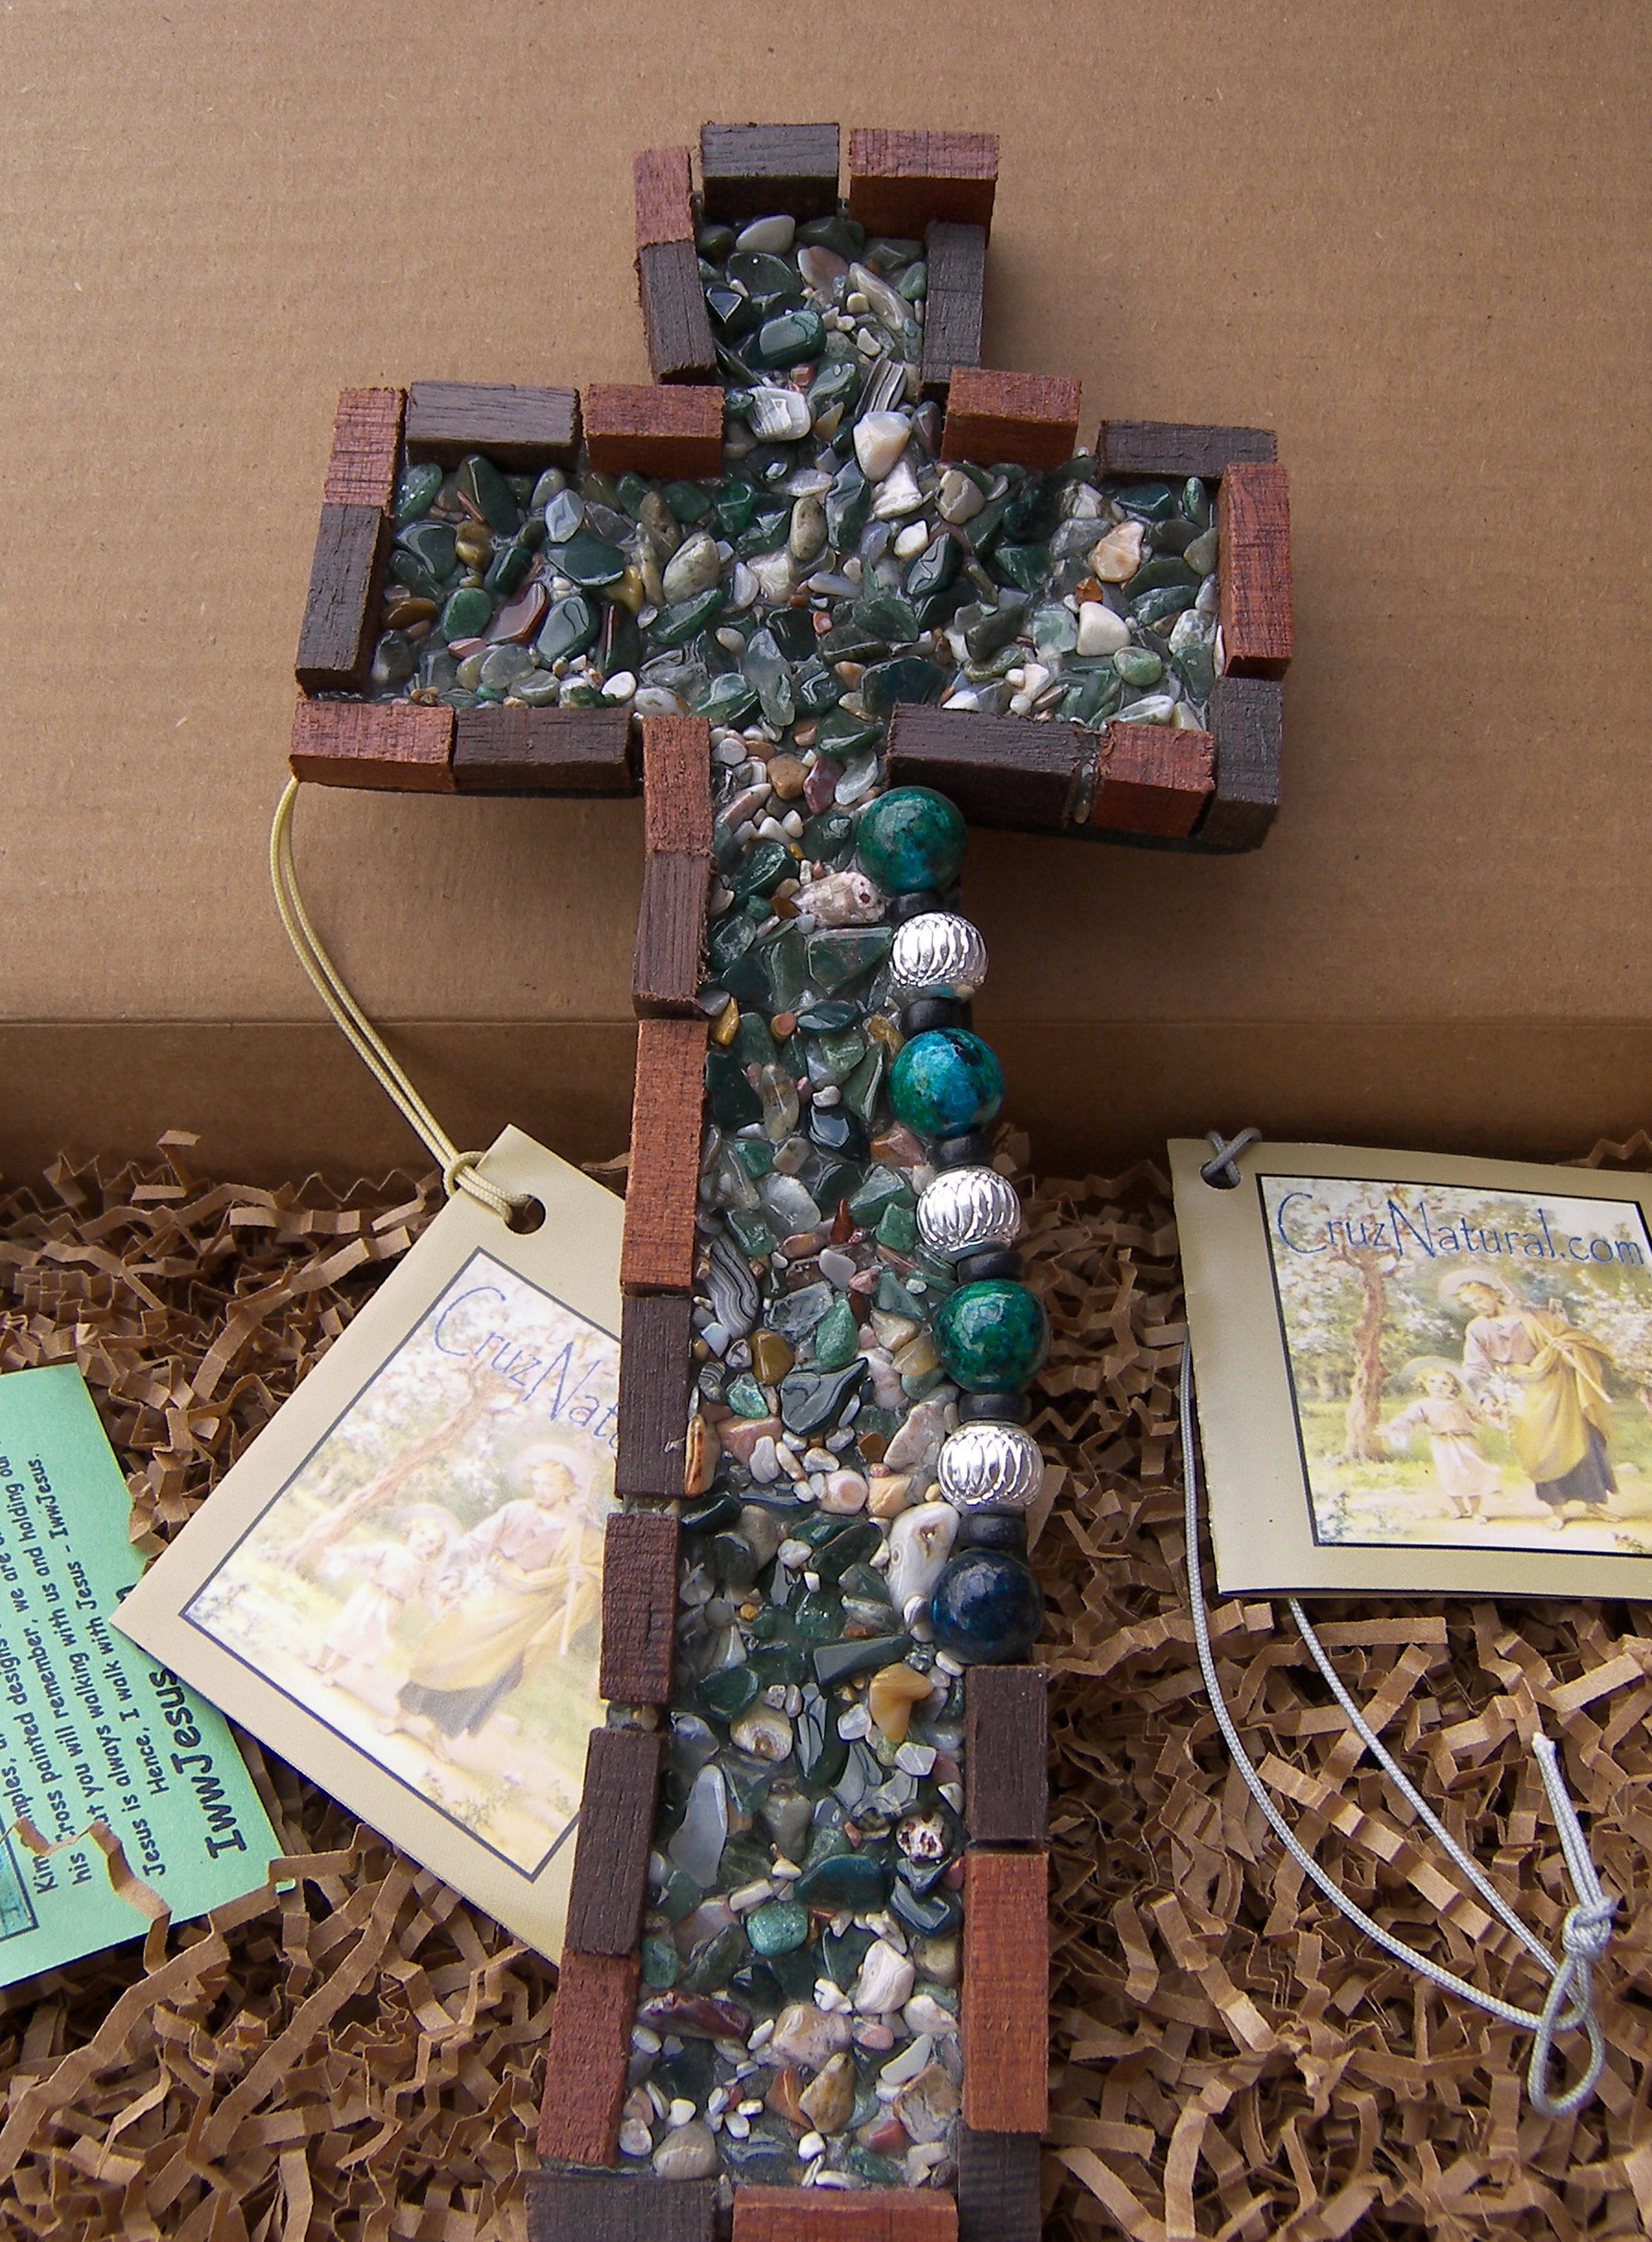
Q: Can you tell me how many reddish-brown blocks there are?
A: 13